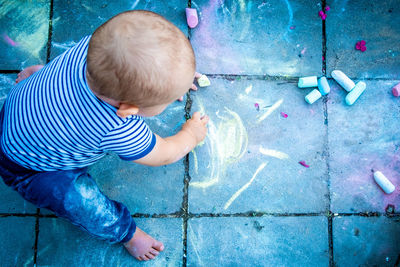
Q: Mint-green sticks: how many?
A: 3